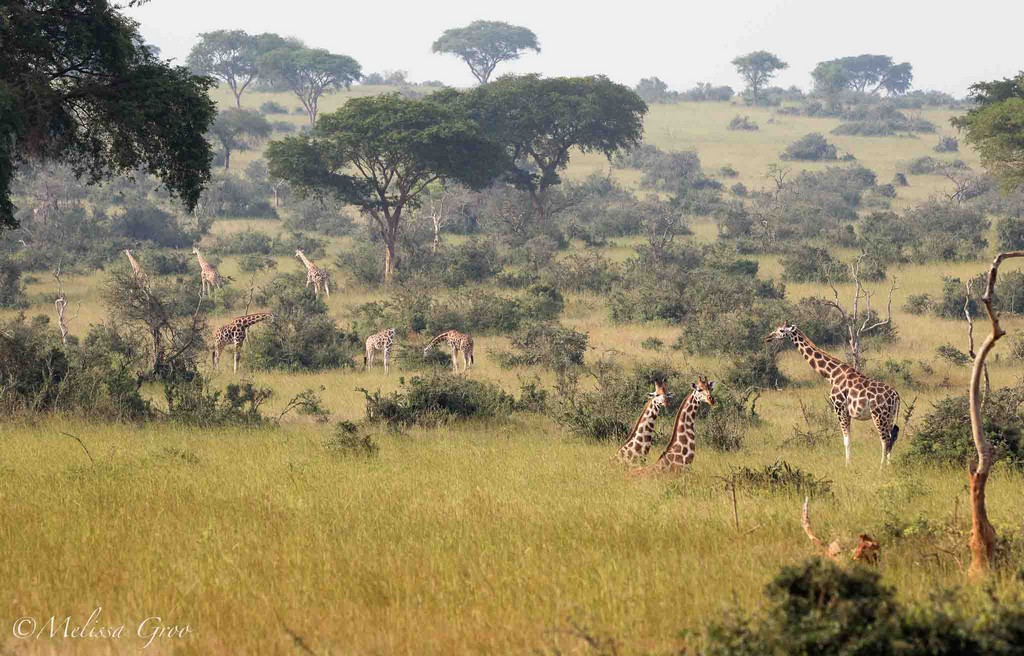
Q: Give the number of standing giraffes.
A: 7